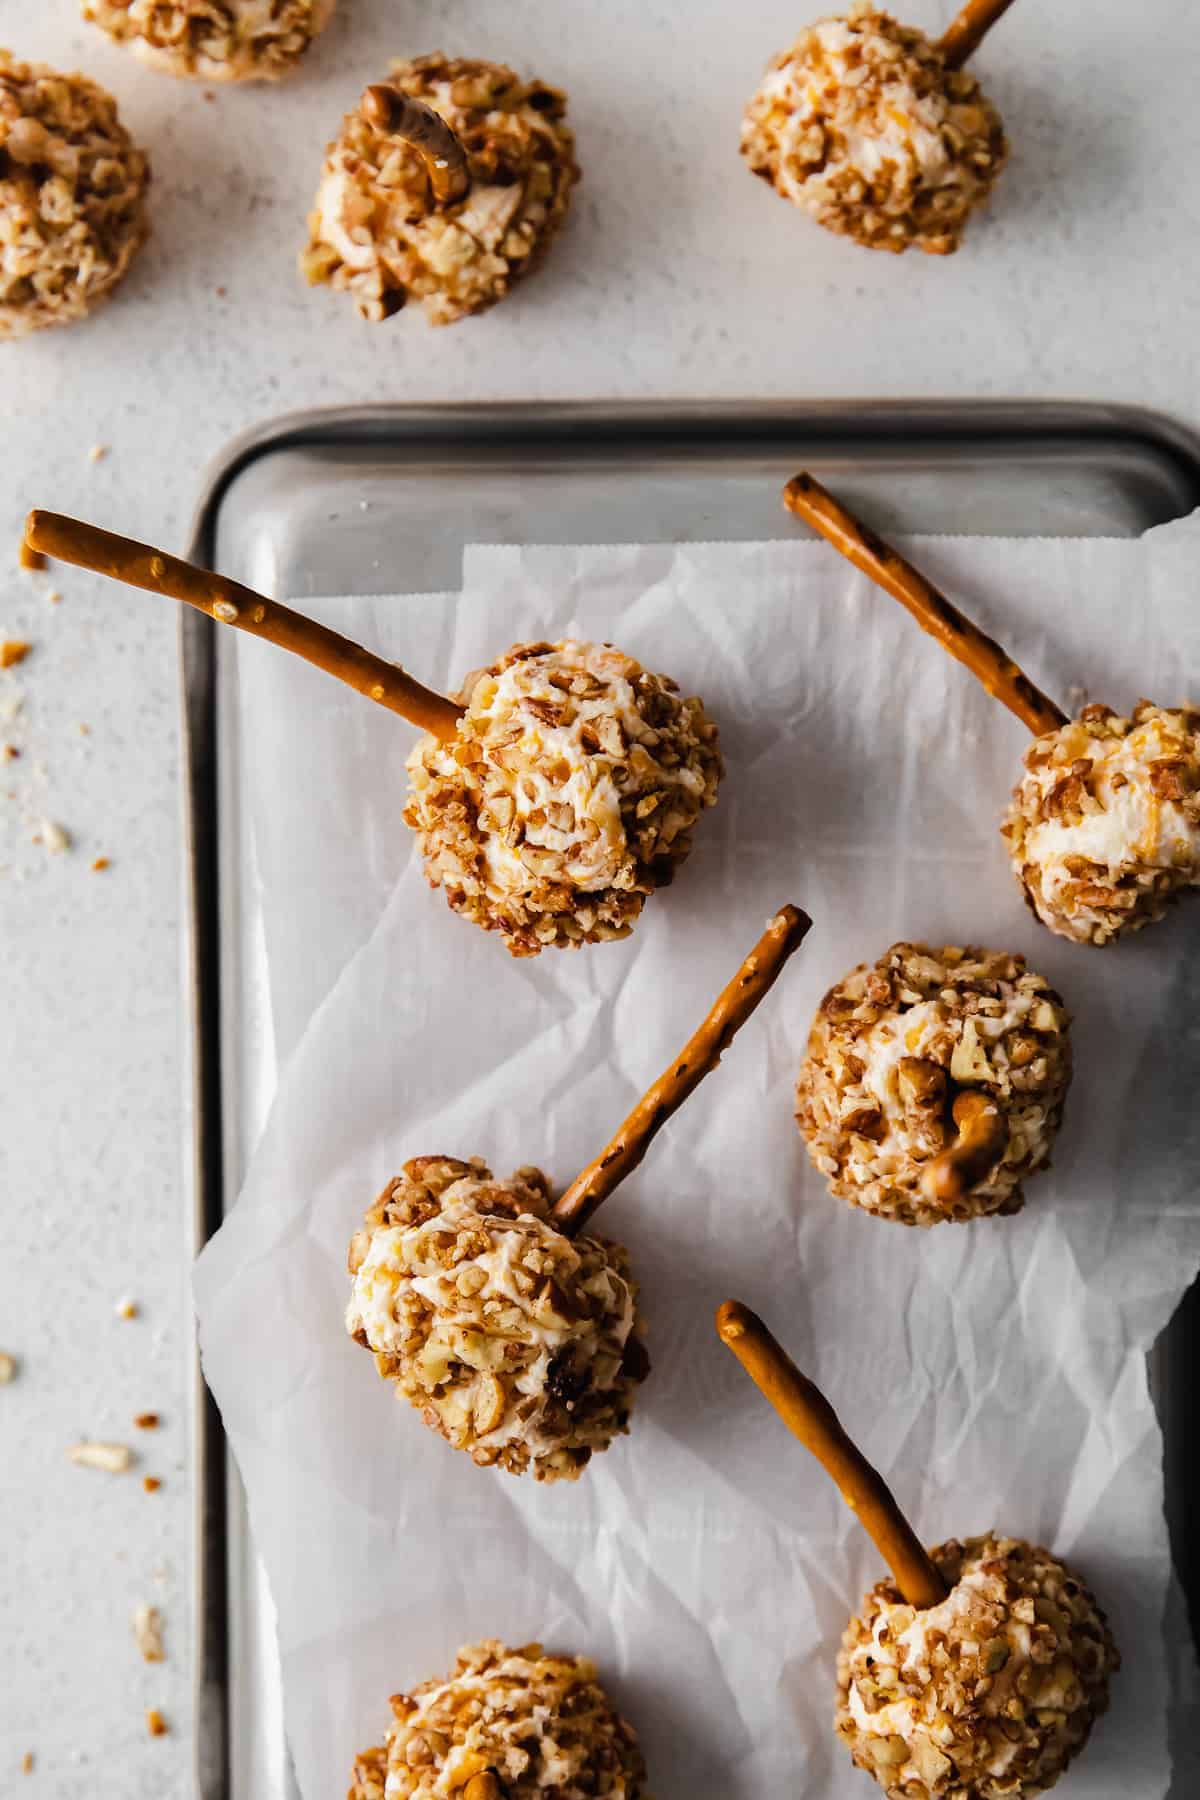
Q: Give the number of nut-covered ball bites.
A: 10